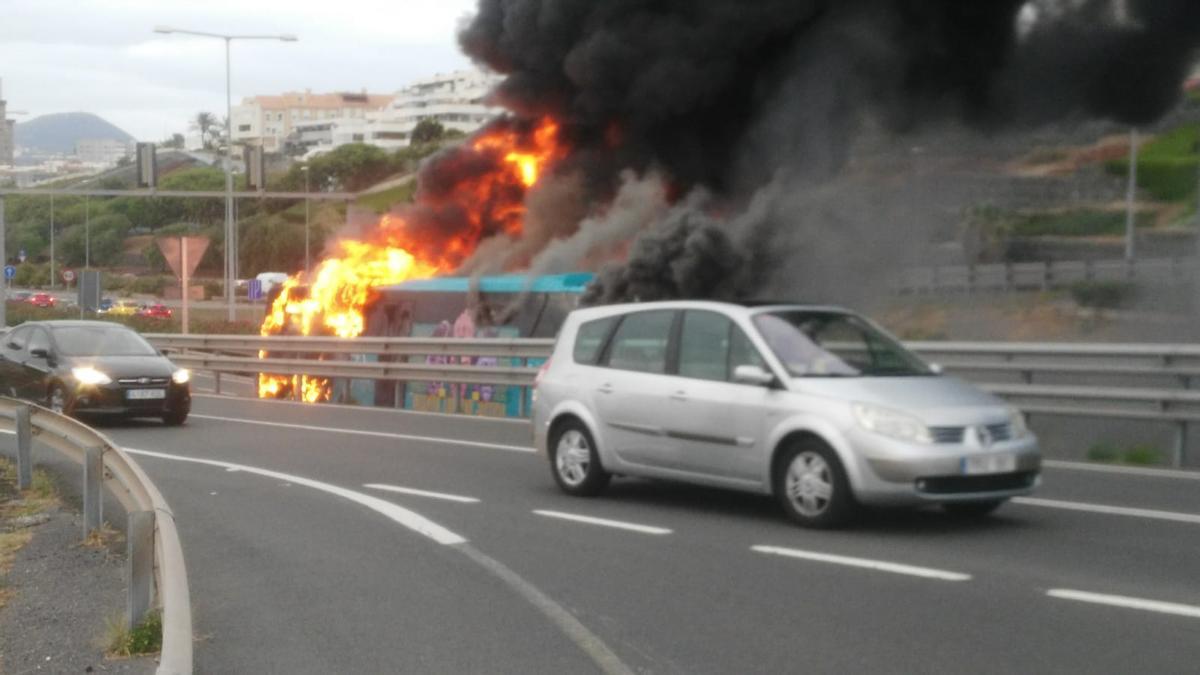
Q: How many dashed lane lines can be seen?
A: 4